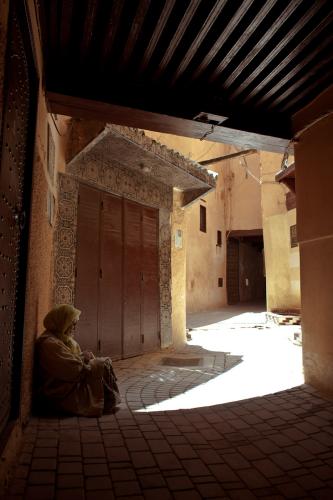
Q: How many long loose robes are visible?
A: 1